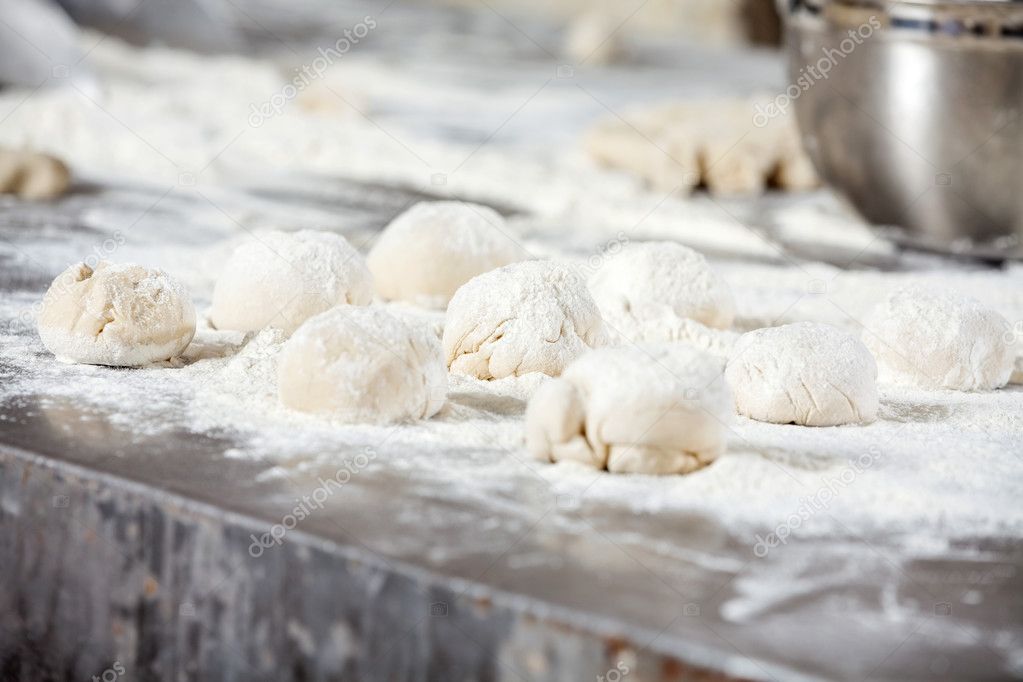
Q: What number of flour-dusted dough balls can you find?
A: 9